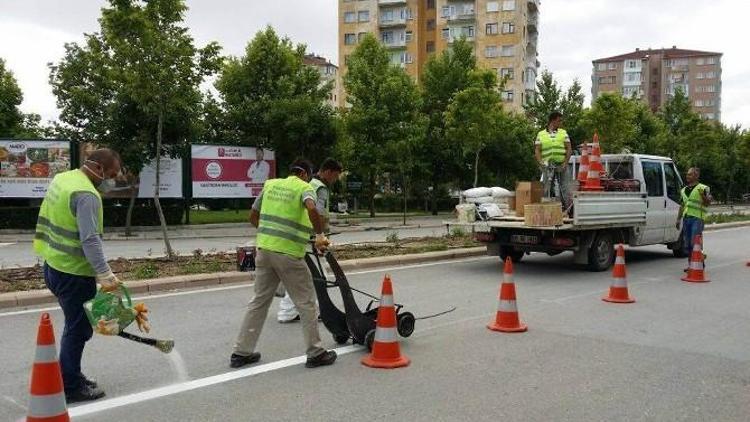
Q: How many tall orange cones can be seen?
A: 7